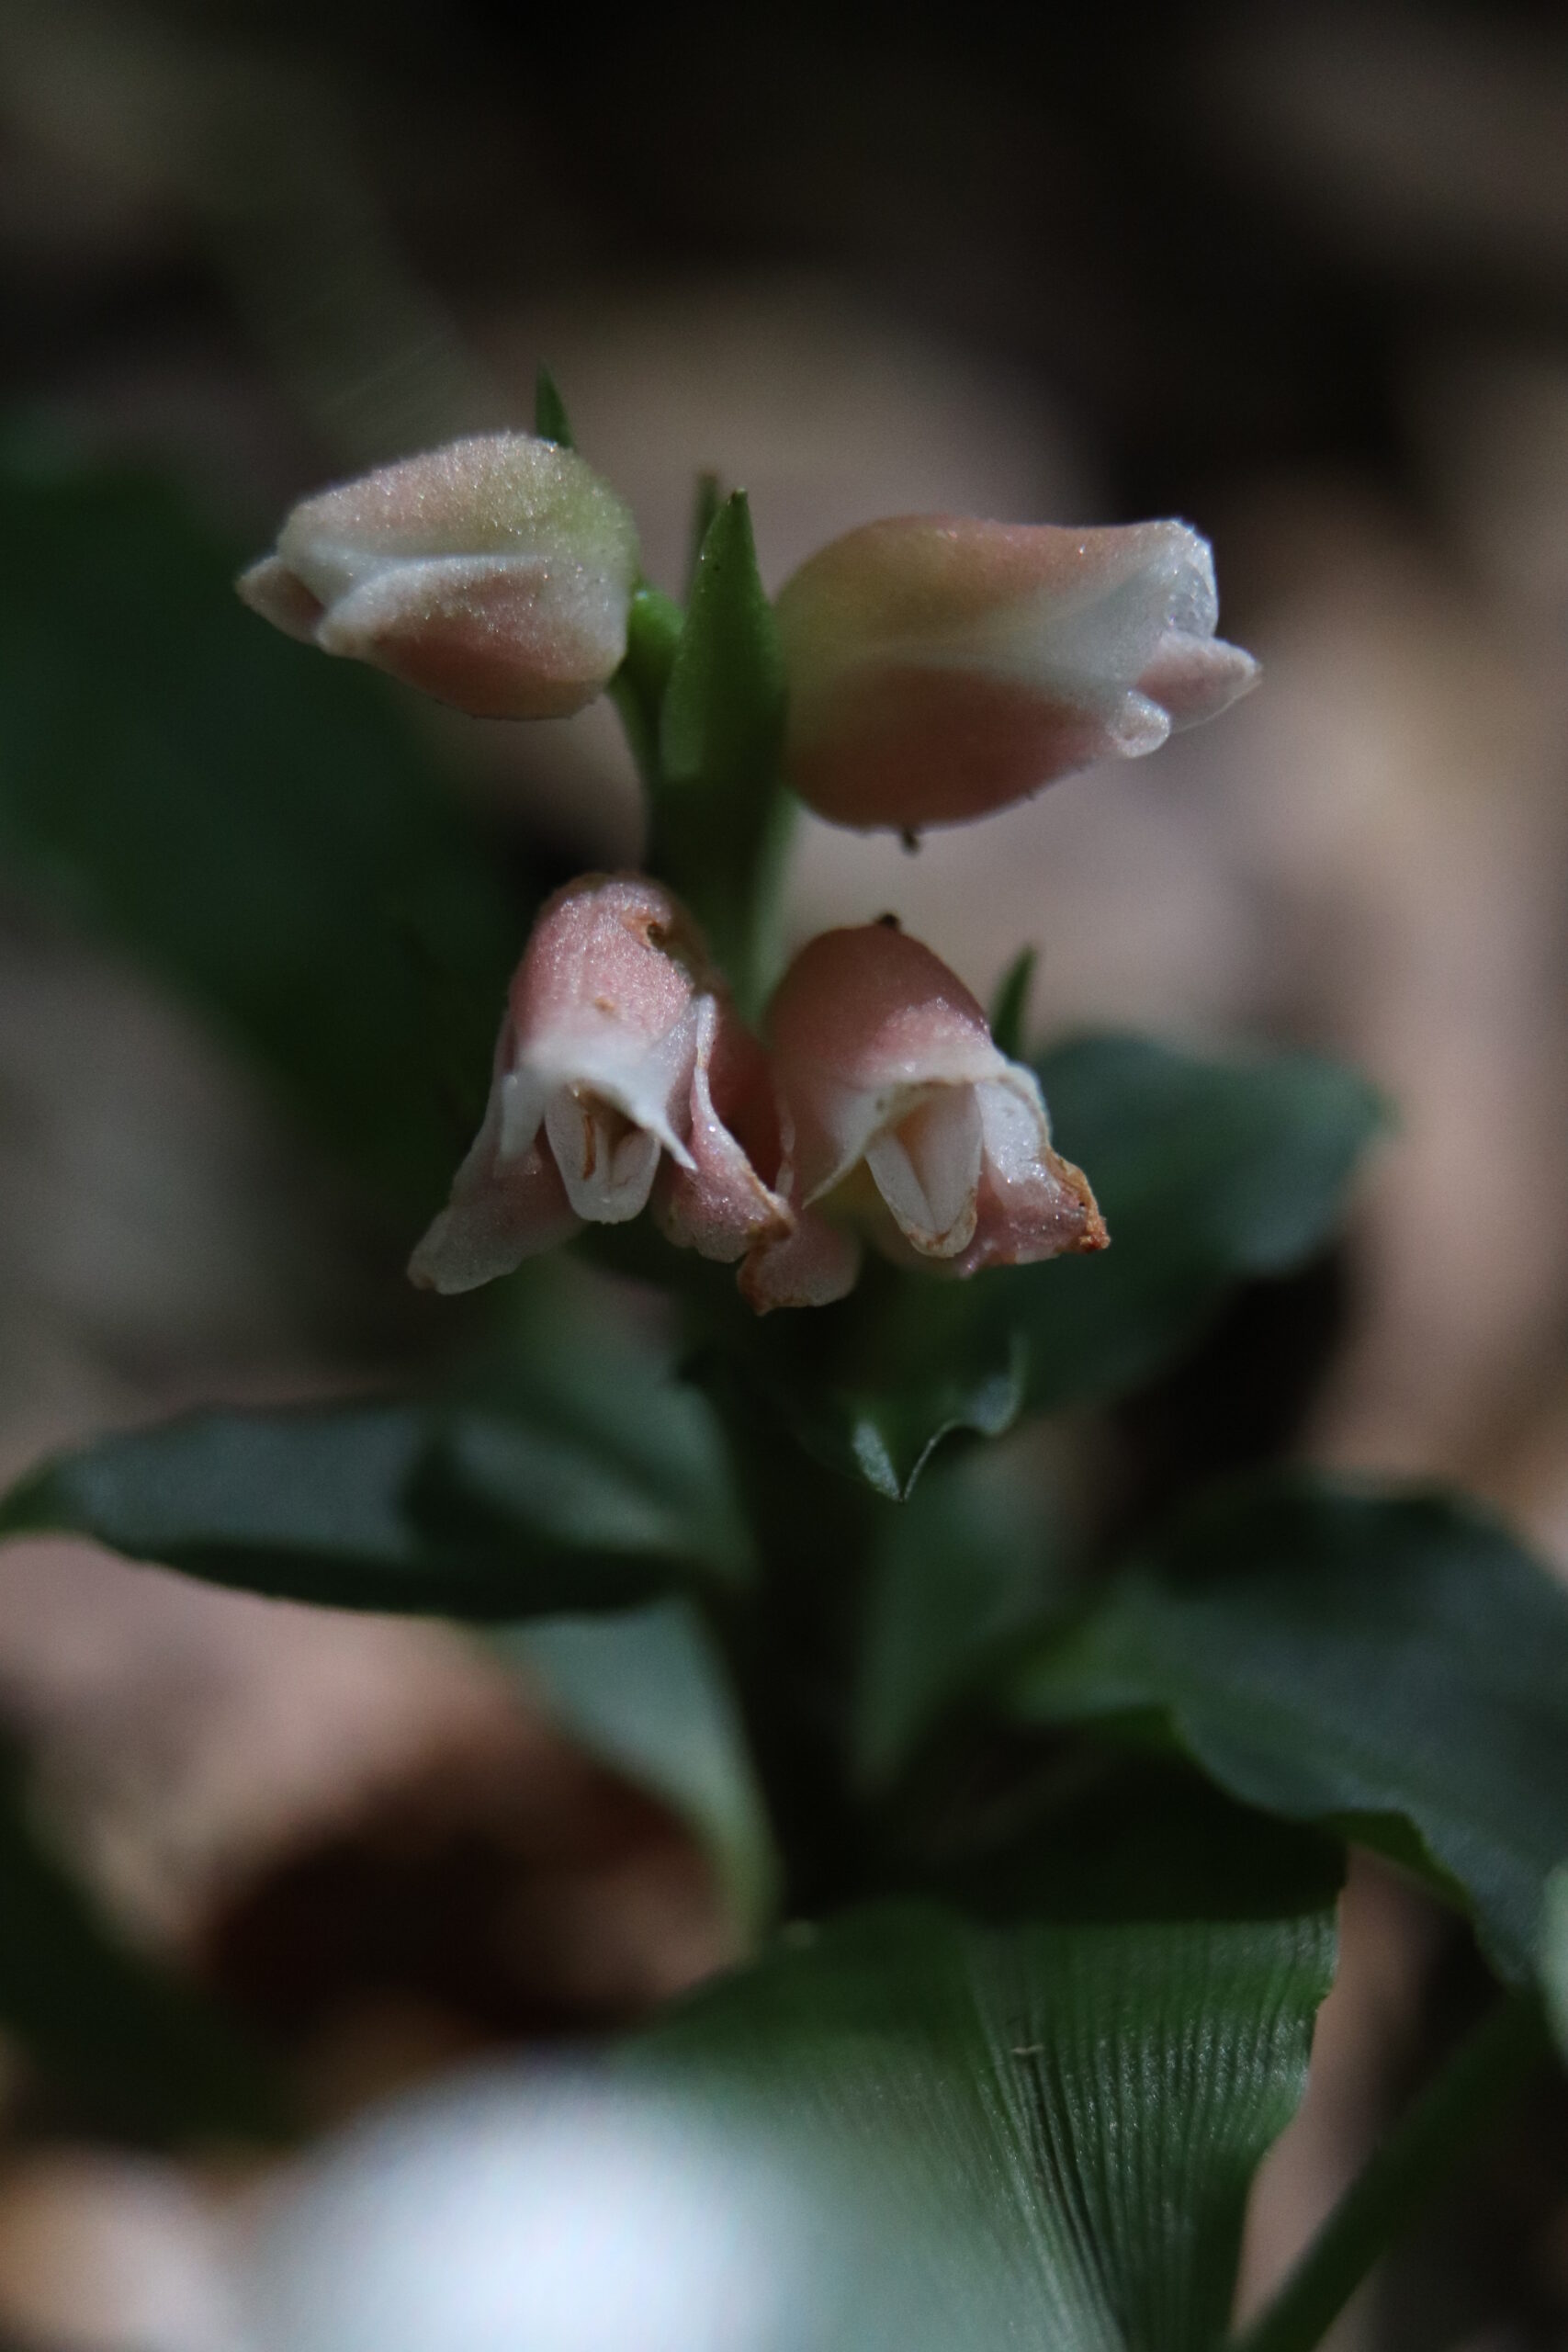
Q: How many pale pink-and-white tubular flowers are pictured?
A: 4